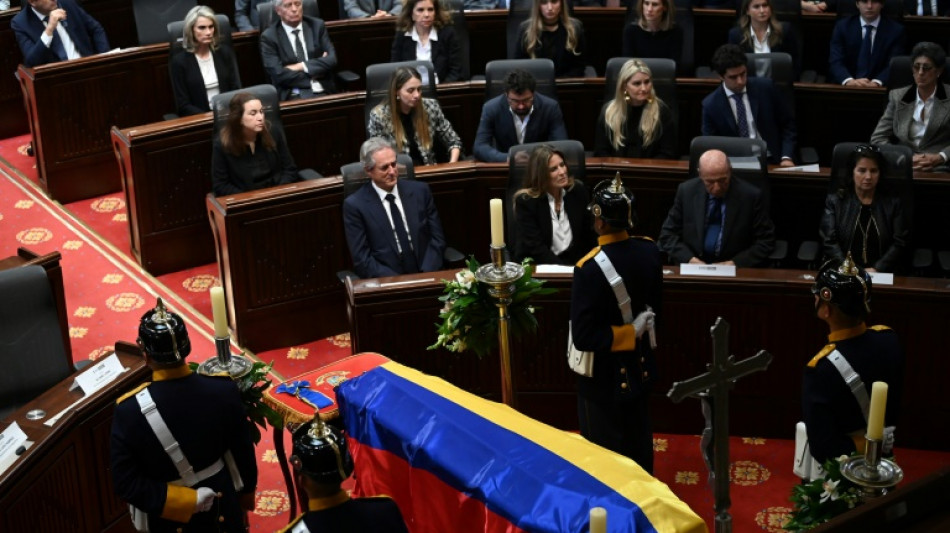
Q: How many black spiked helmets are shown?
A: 4